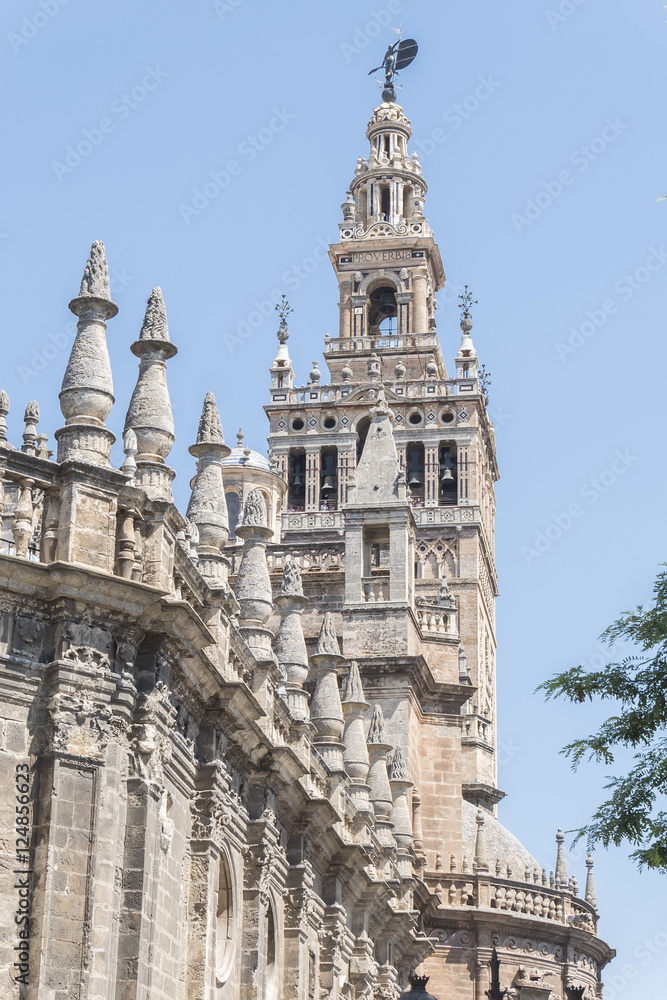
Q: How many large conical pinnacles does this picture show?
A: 9